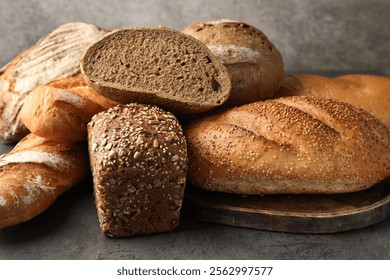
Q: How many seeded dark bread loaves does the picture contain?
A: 1